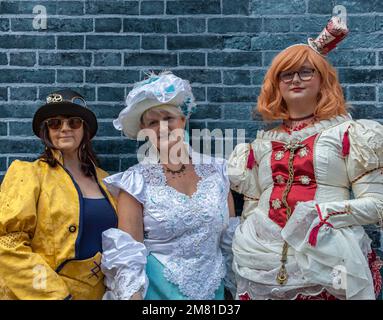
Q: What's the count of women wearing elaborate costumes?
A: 3